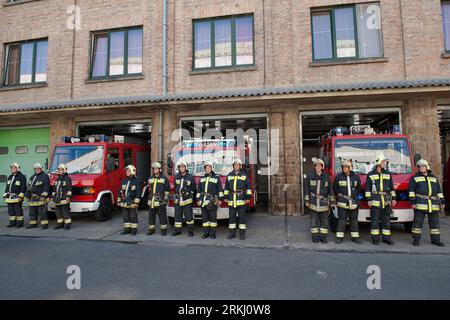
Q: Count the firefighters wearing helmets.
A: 12